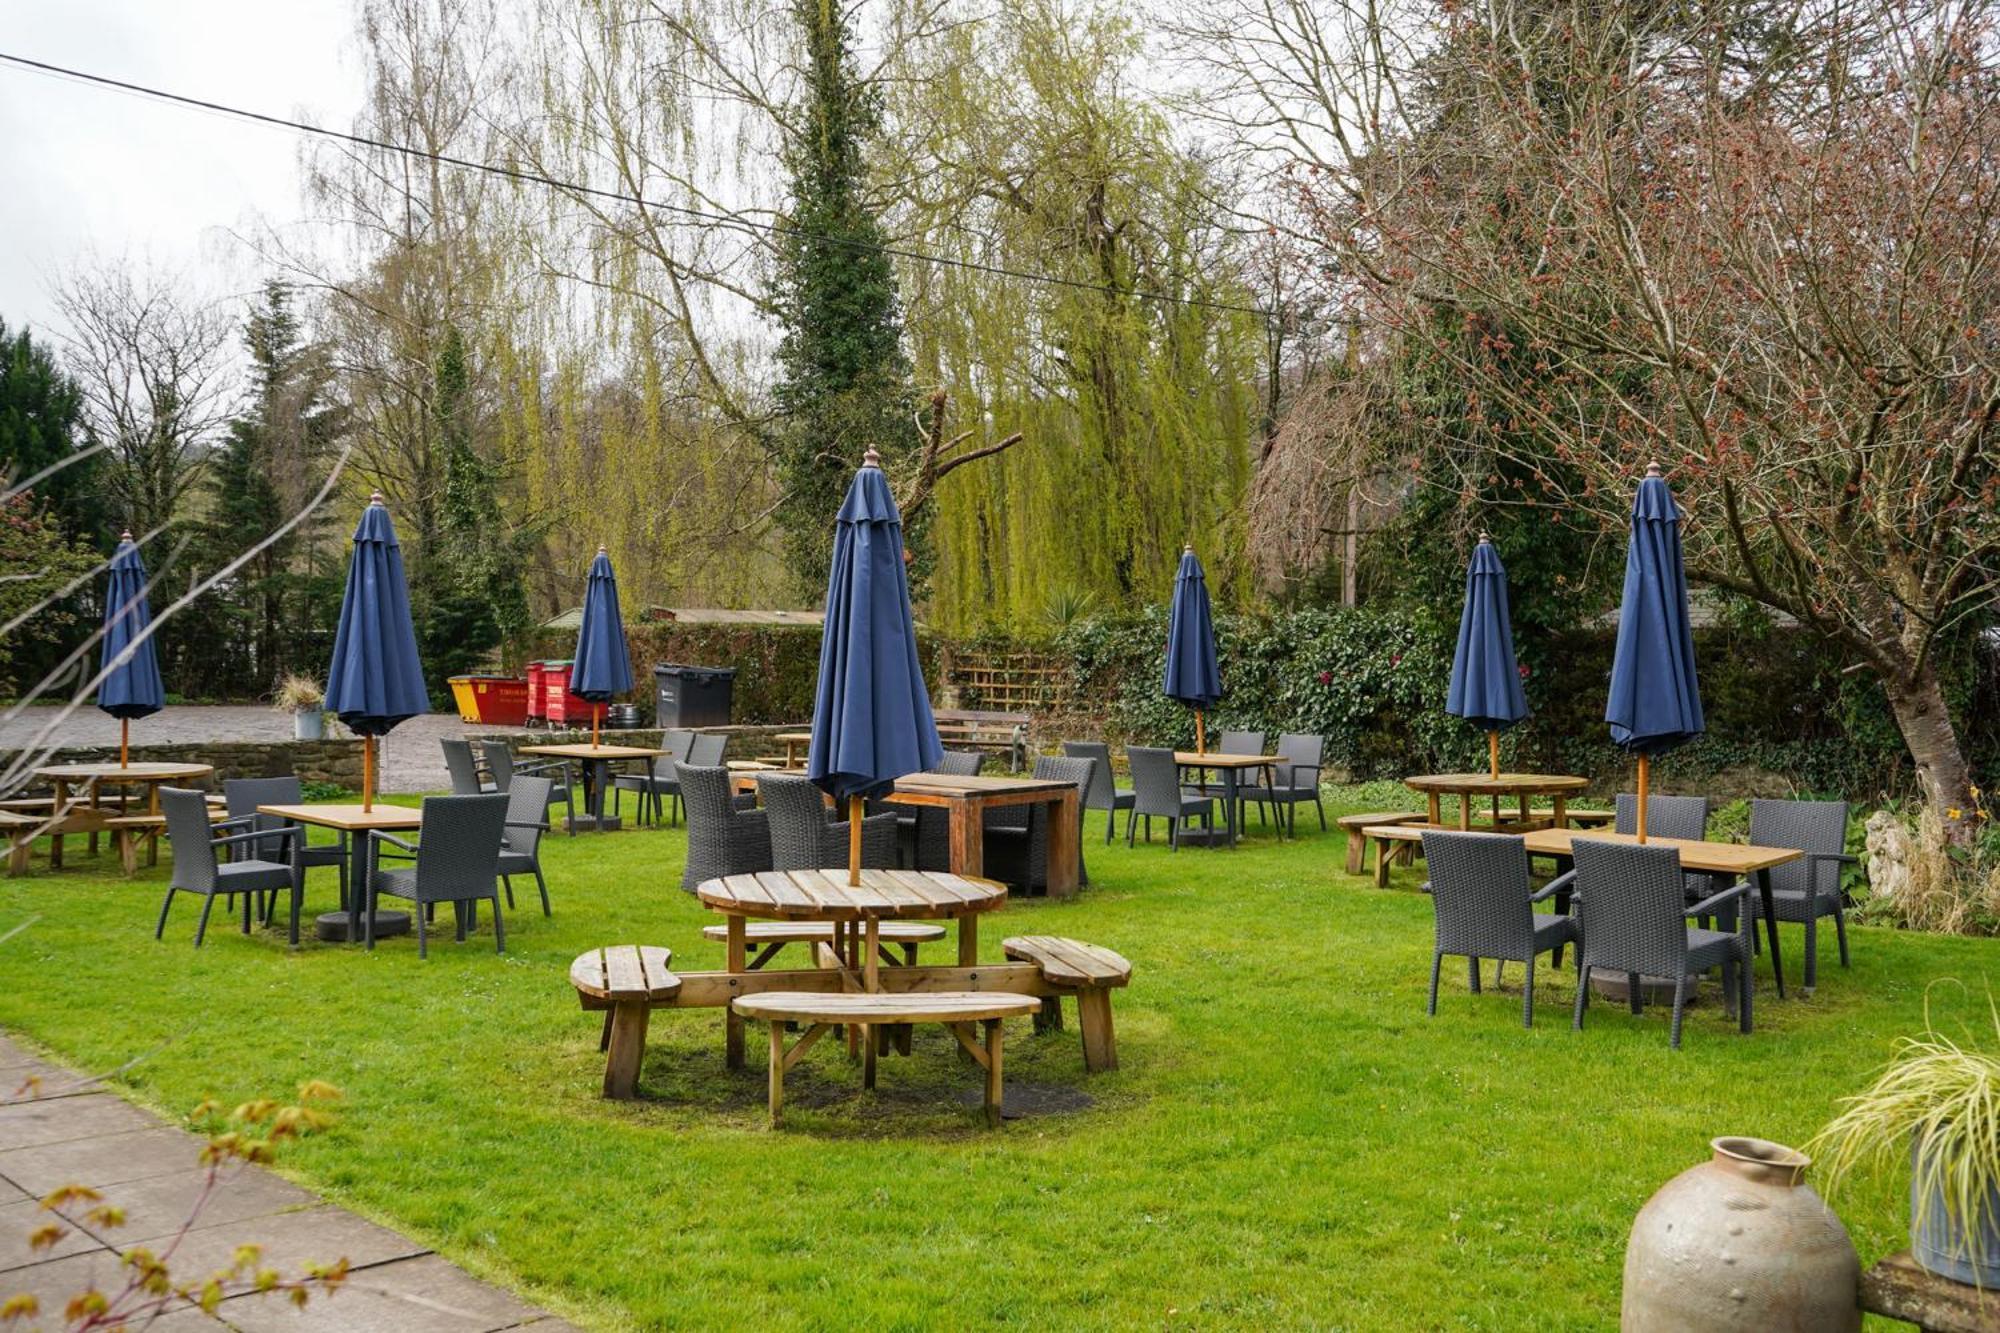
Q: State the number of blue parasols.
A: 7